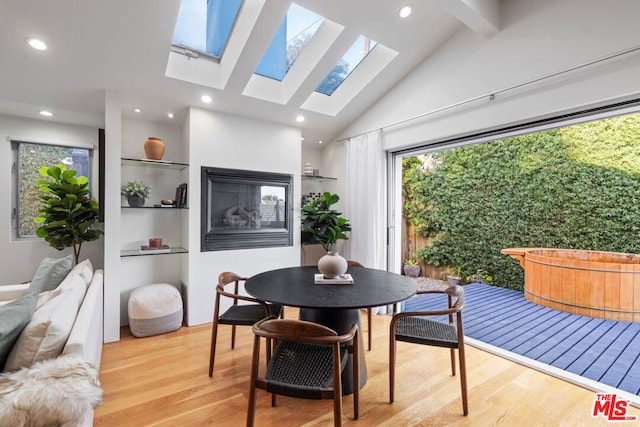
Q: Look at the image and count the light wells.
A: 3